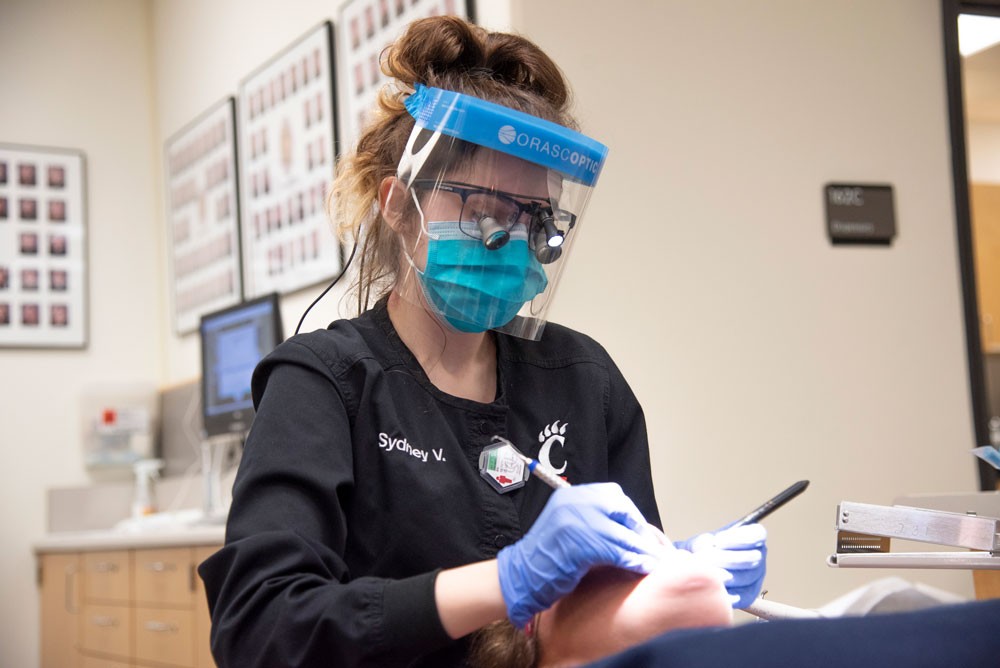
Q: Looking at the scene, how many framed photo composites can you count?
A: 4